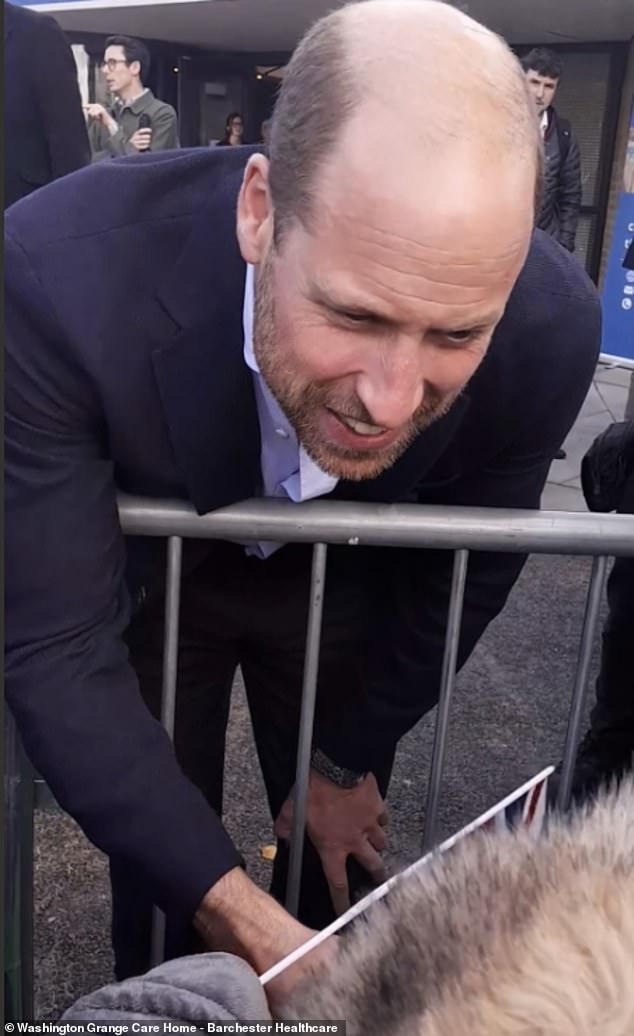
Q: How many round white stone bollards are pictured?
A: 0